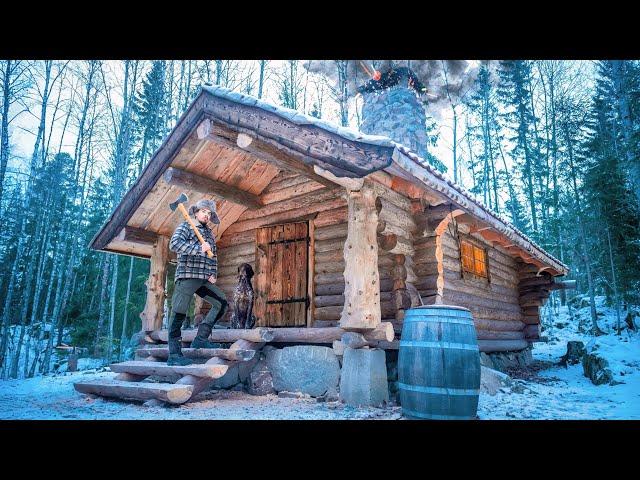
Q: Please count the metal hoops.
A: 5